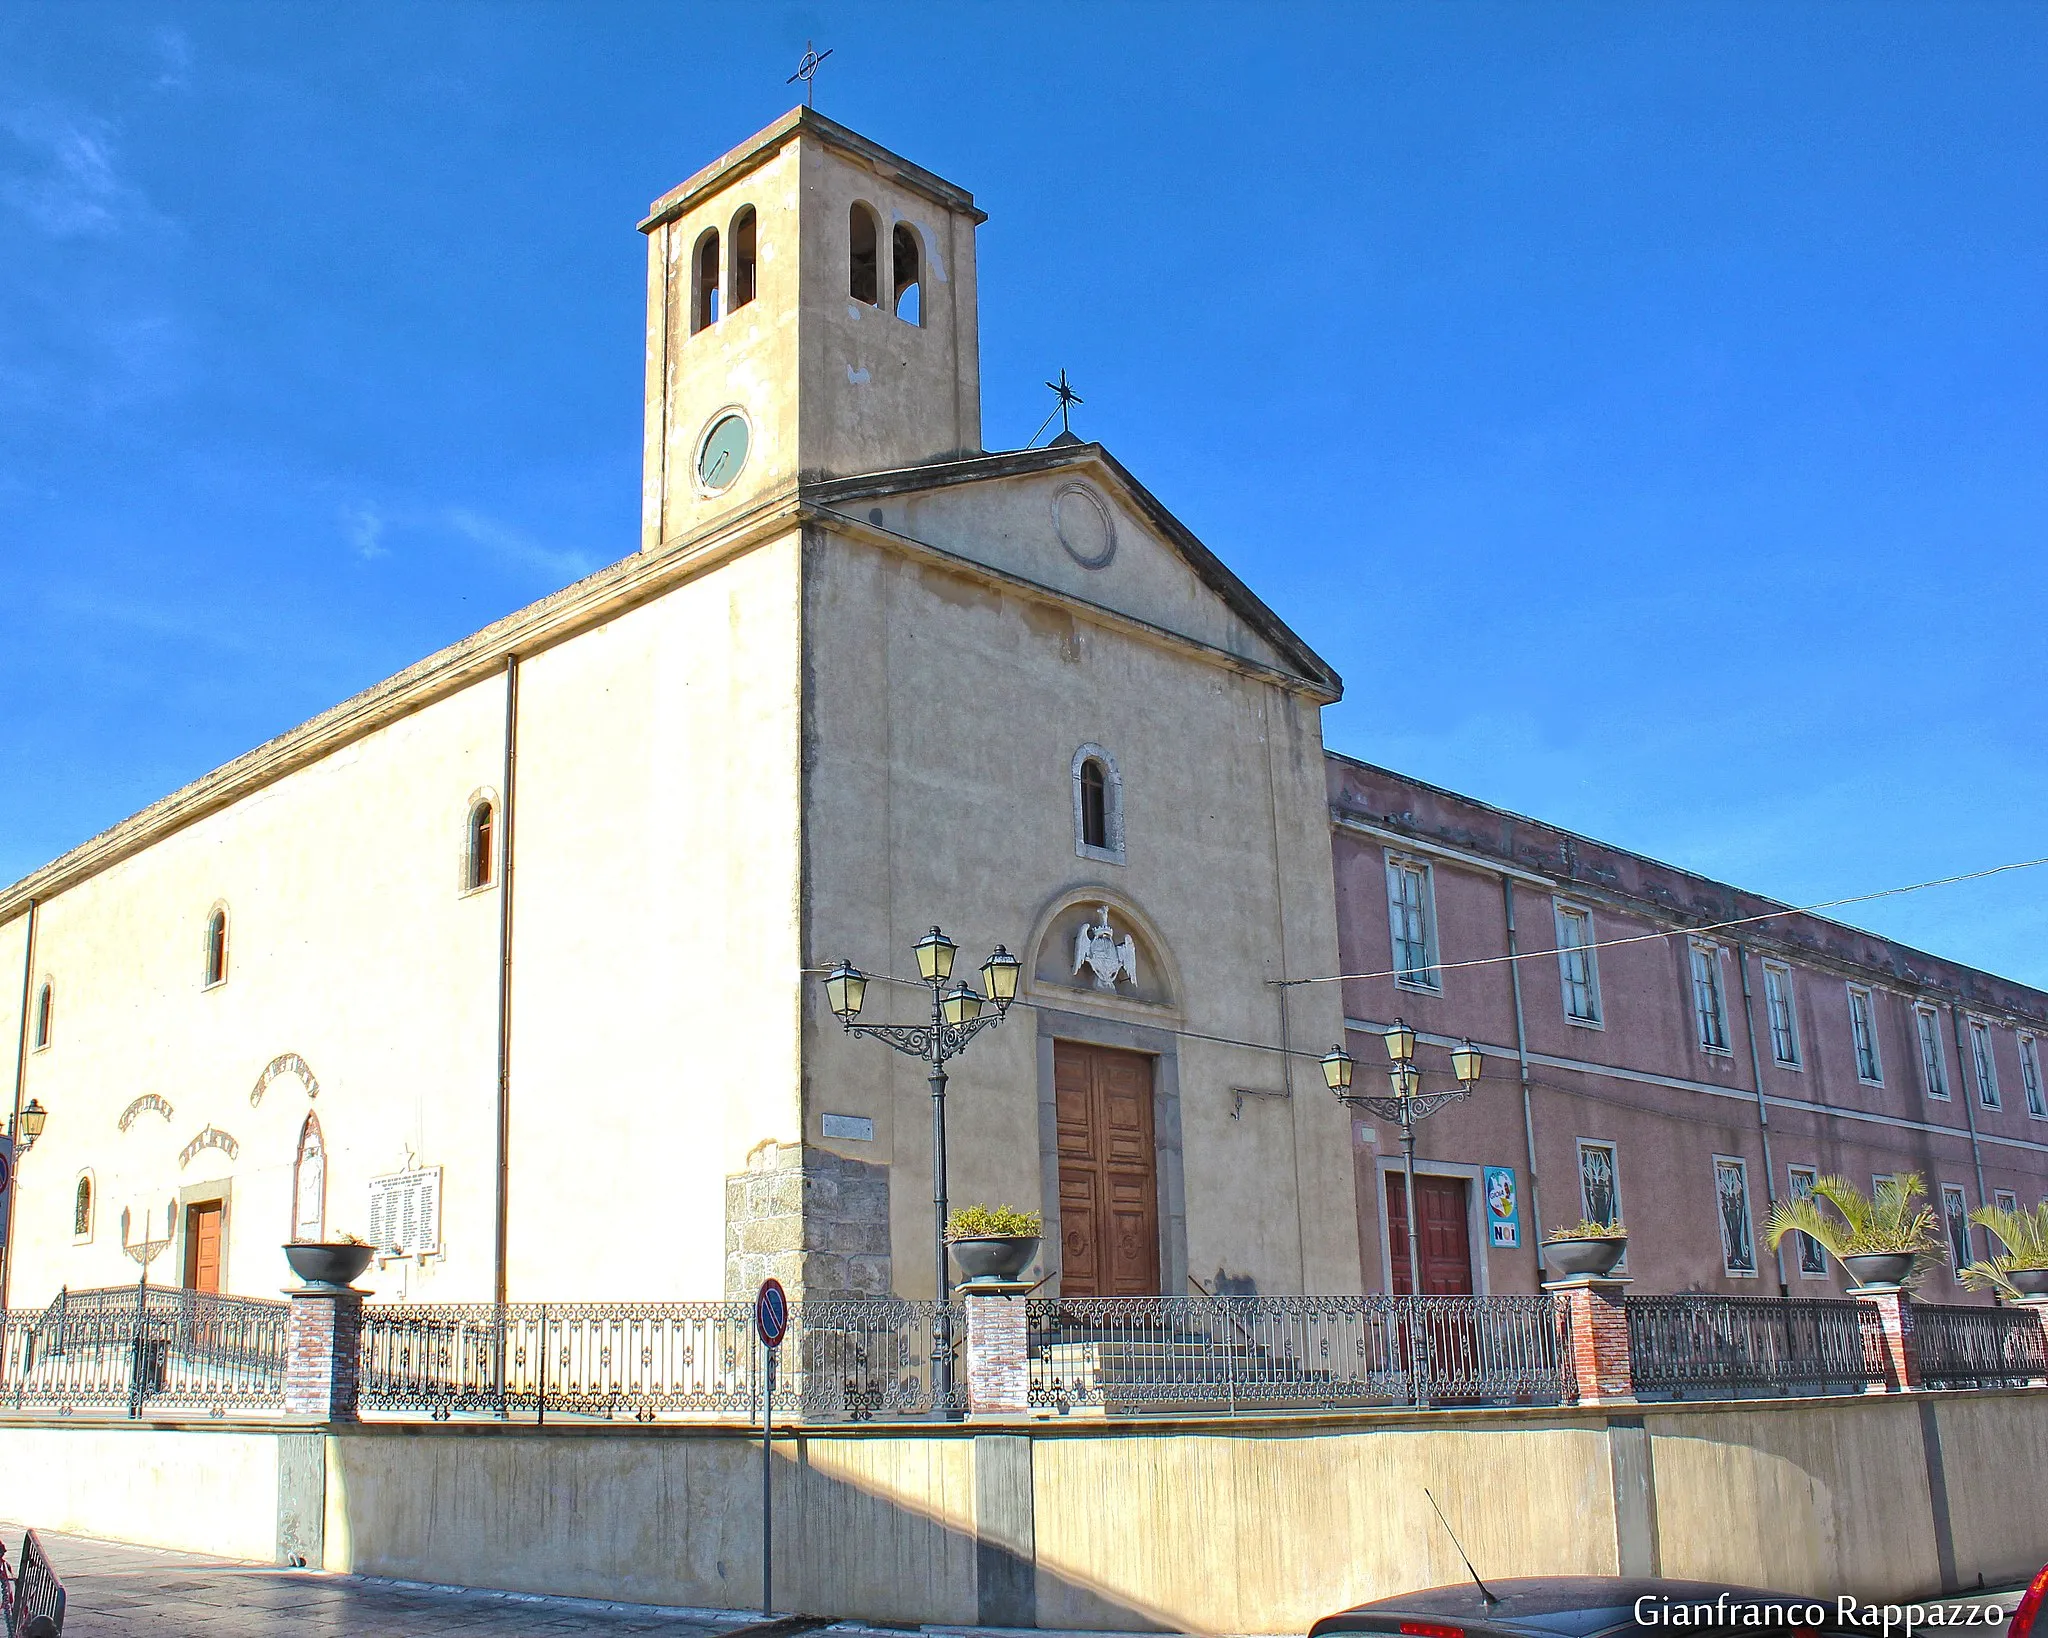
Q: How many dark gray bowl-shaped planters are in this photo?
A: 5